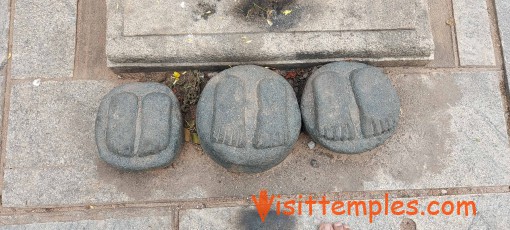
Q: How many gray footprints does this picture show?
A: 6